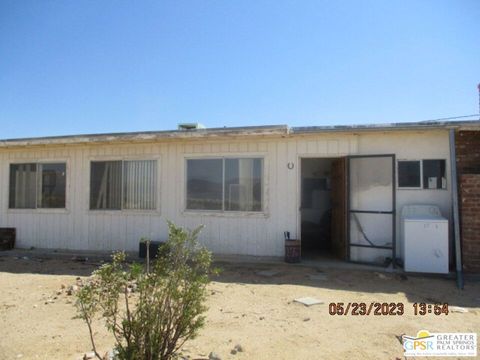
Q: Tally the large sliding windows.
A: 3